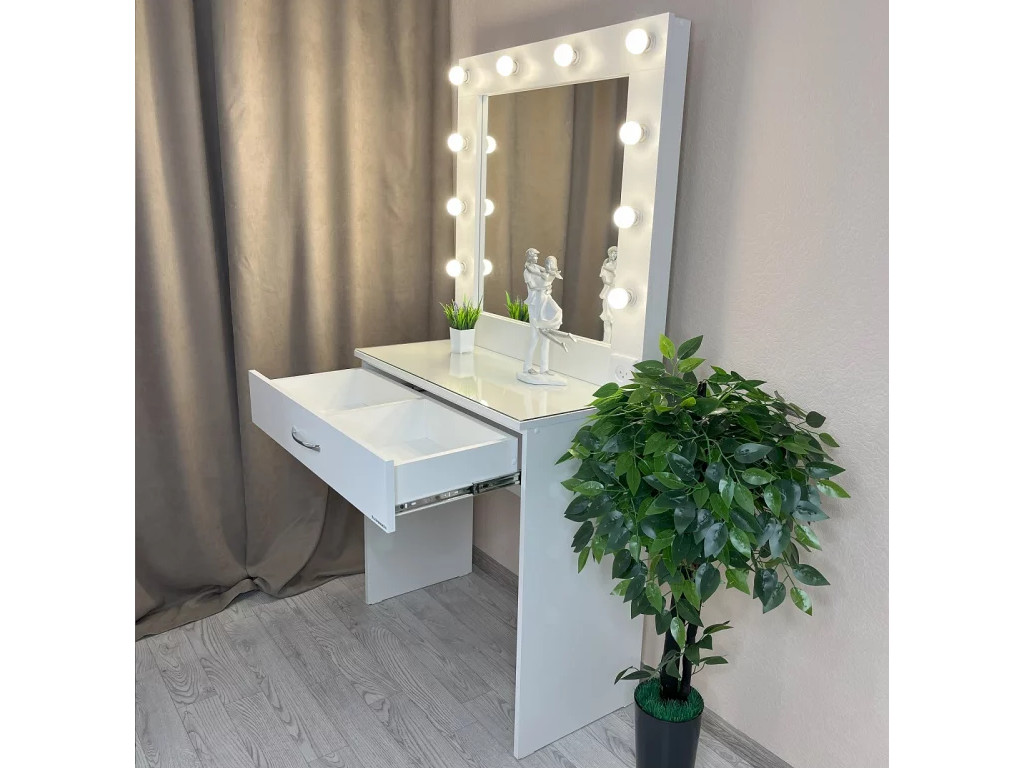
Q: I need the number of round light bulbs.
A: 10